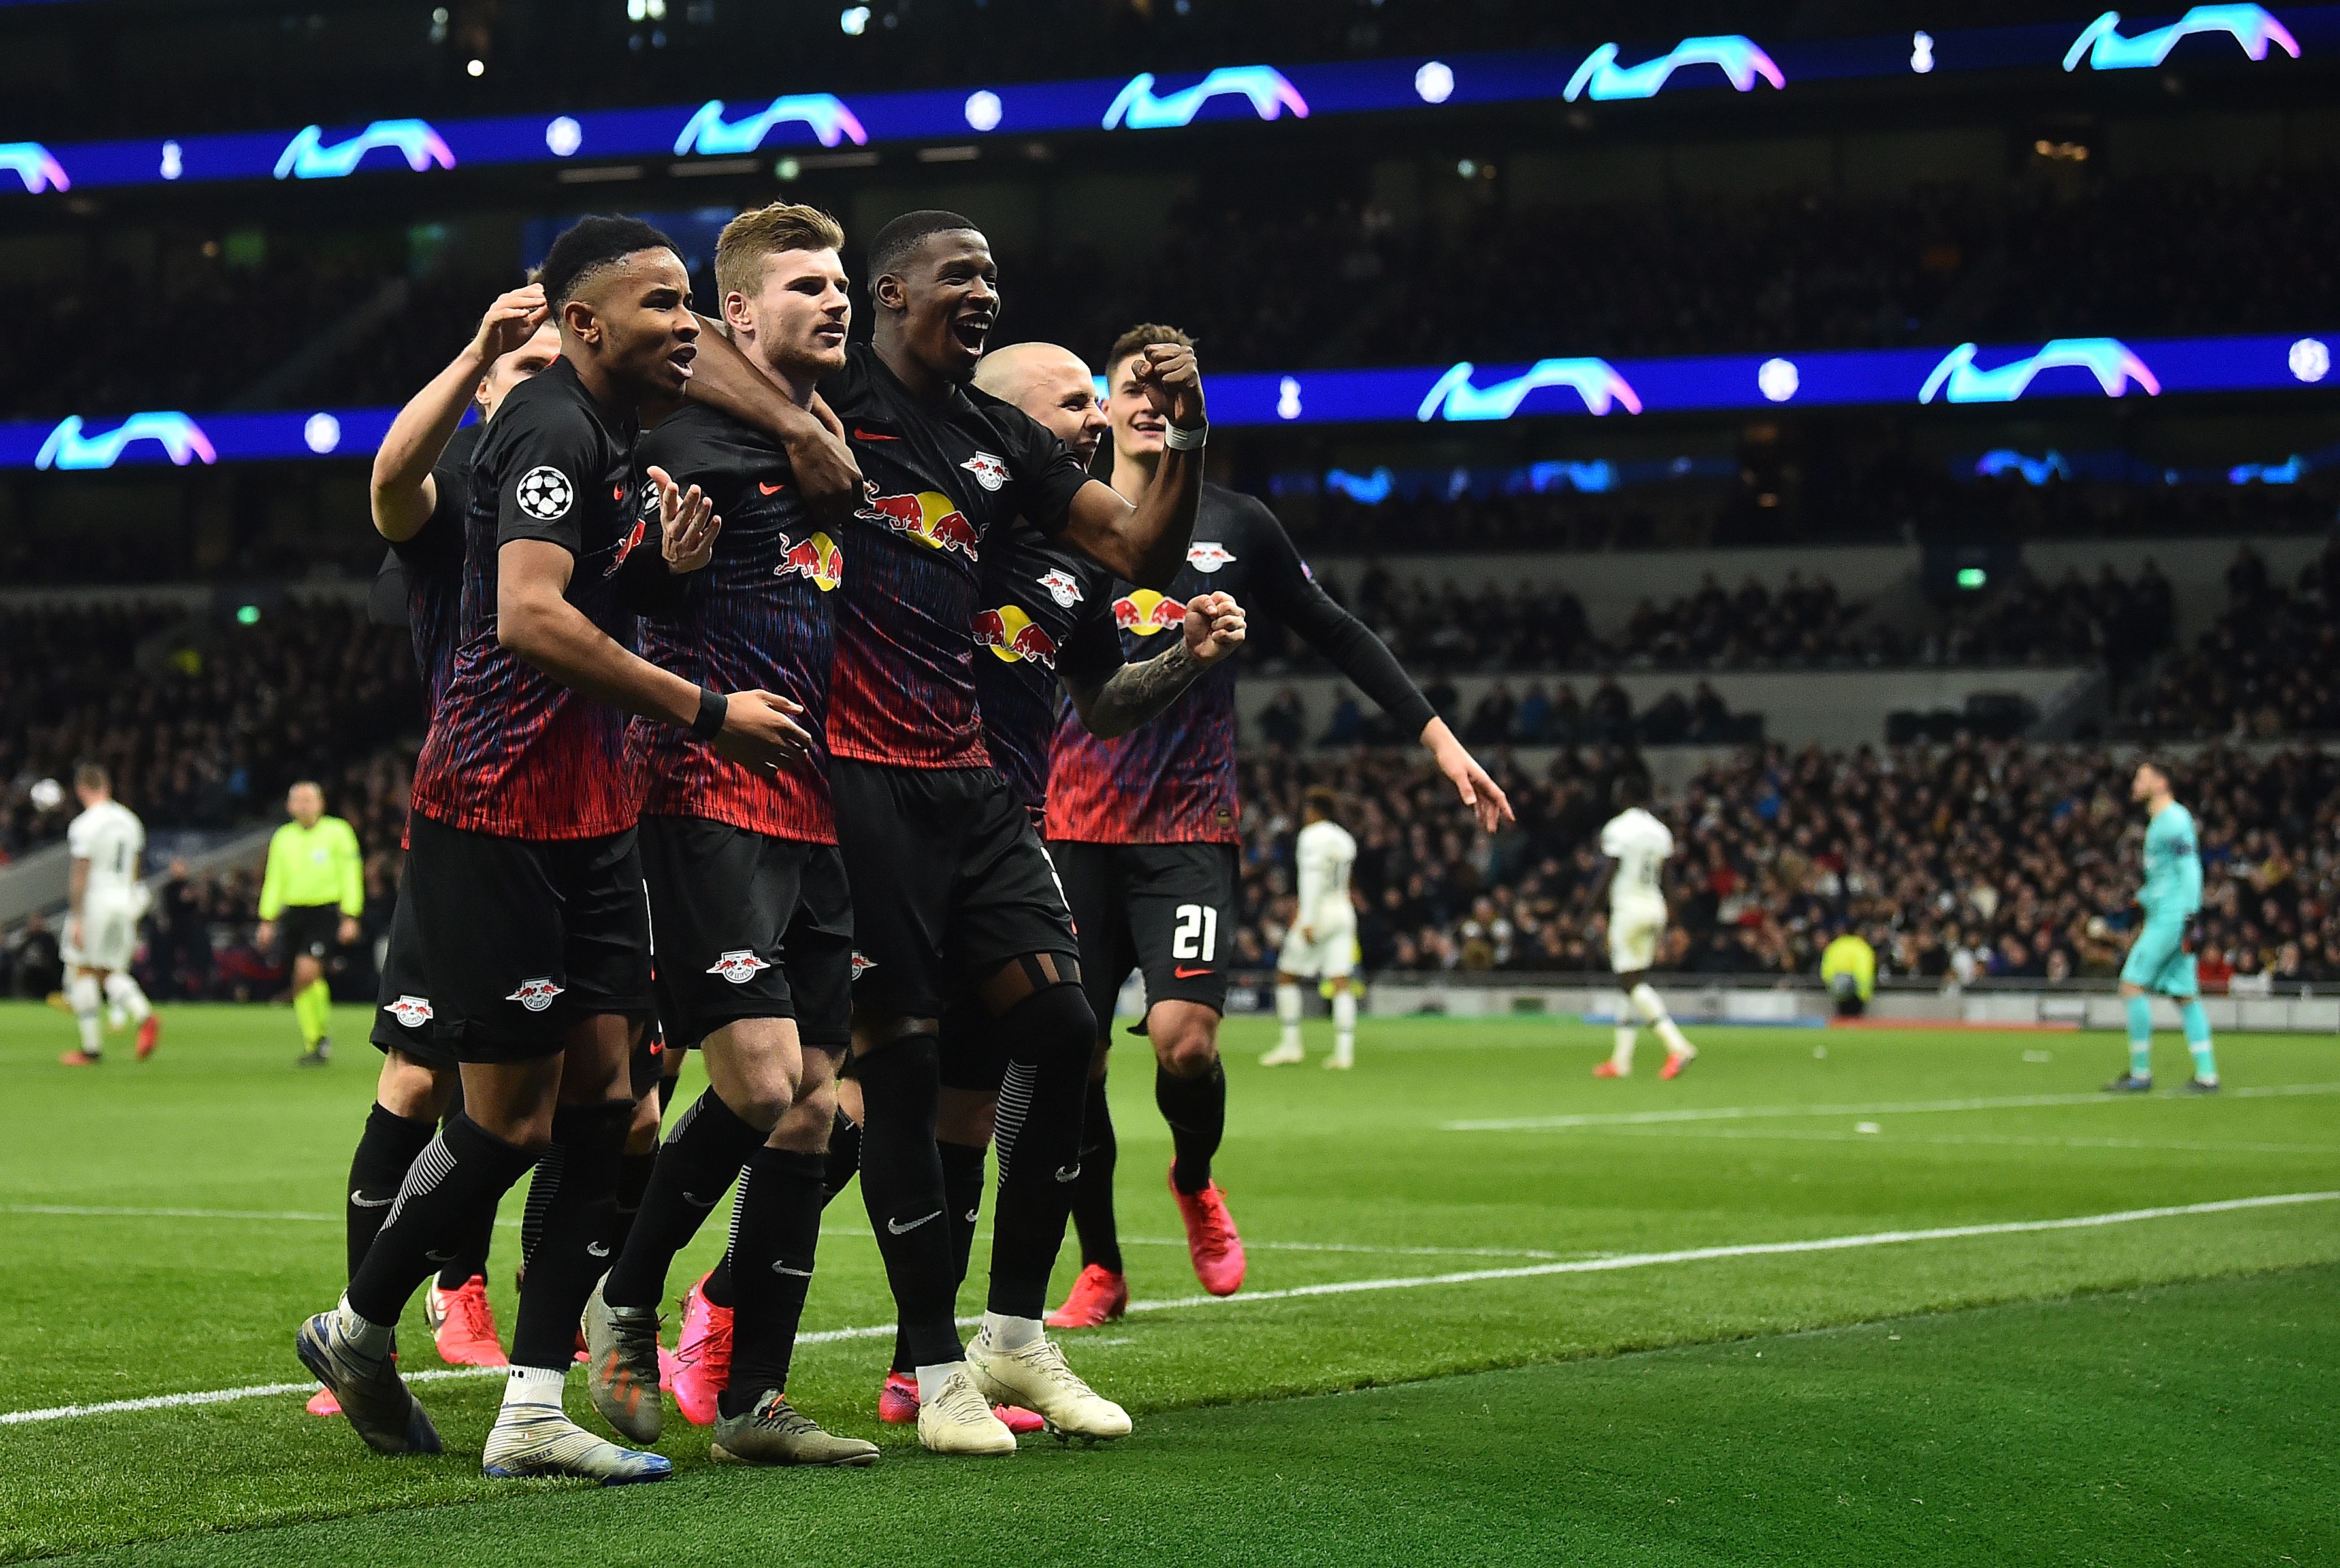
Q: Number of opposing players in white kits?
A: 3